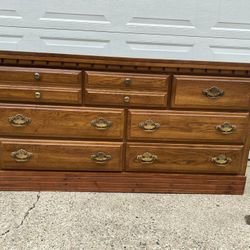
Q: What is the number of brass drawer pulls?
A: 13